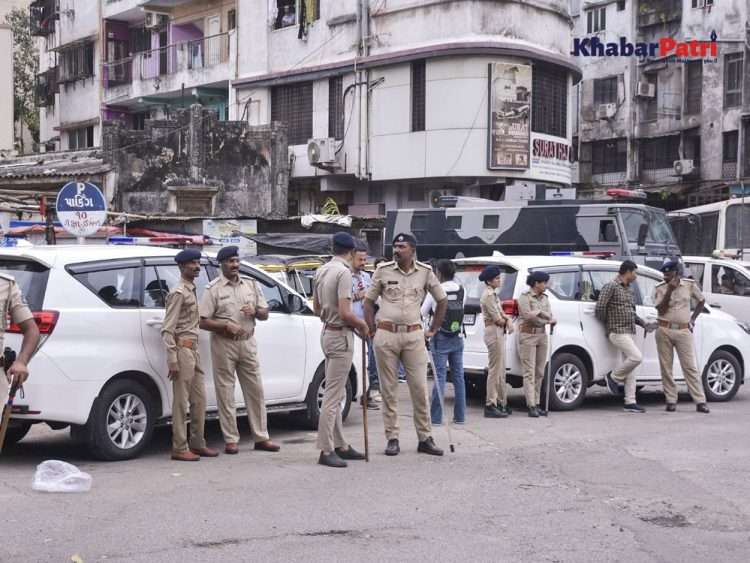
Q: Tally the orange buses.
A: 0